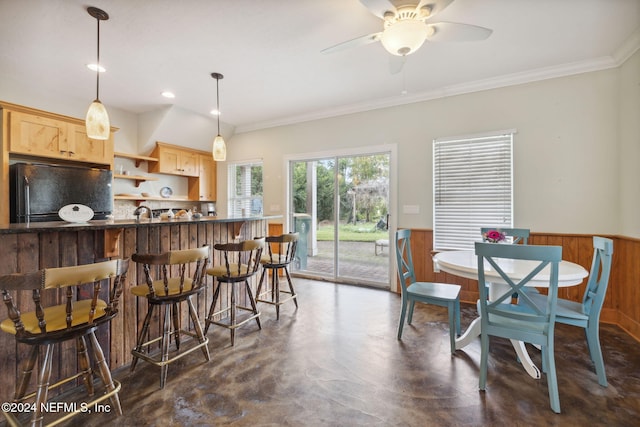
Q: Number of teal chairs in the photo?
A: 4